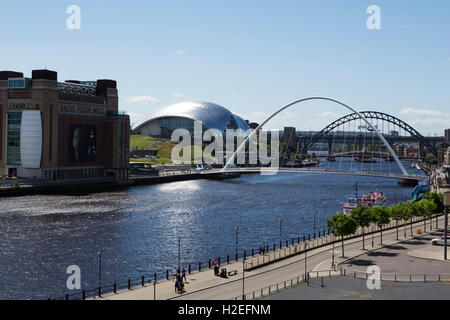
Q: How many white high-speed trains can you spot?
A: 0